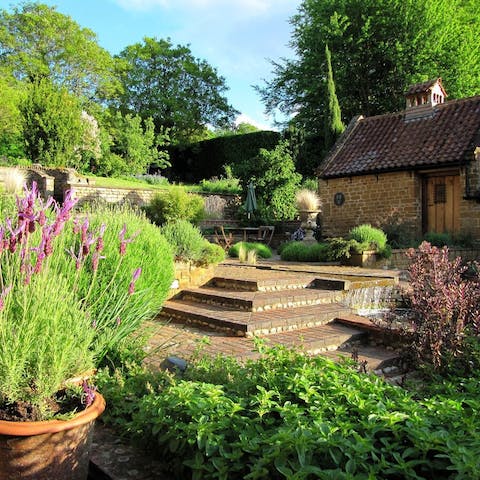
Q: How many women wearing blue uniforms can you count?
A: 0